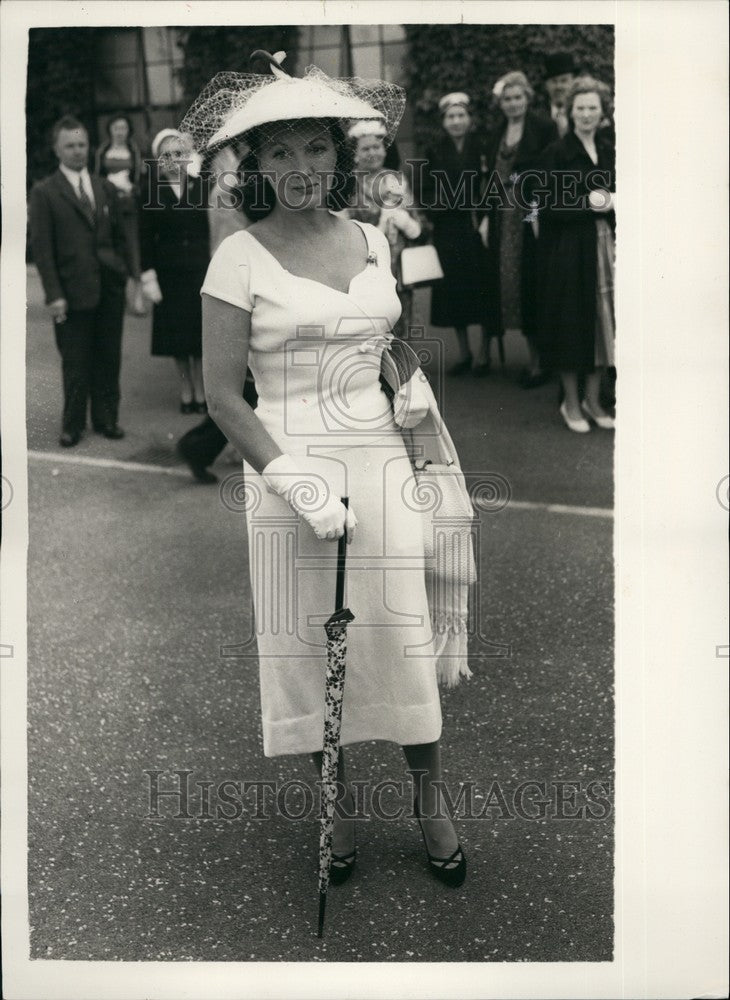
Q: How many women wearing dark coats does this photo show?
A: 4